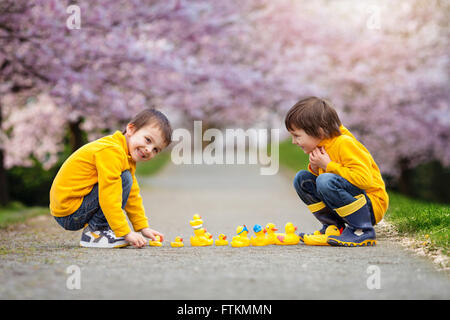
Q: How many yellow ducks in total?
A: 12